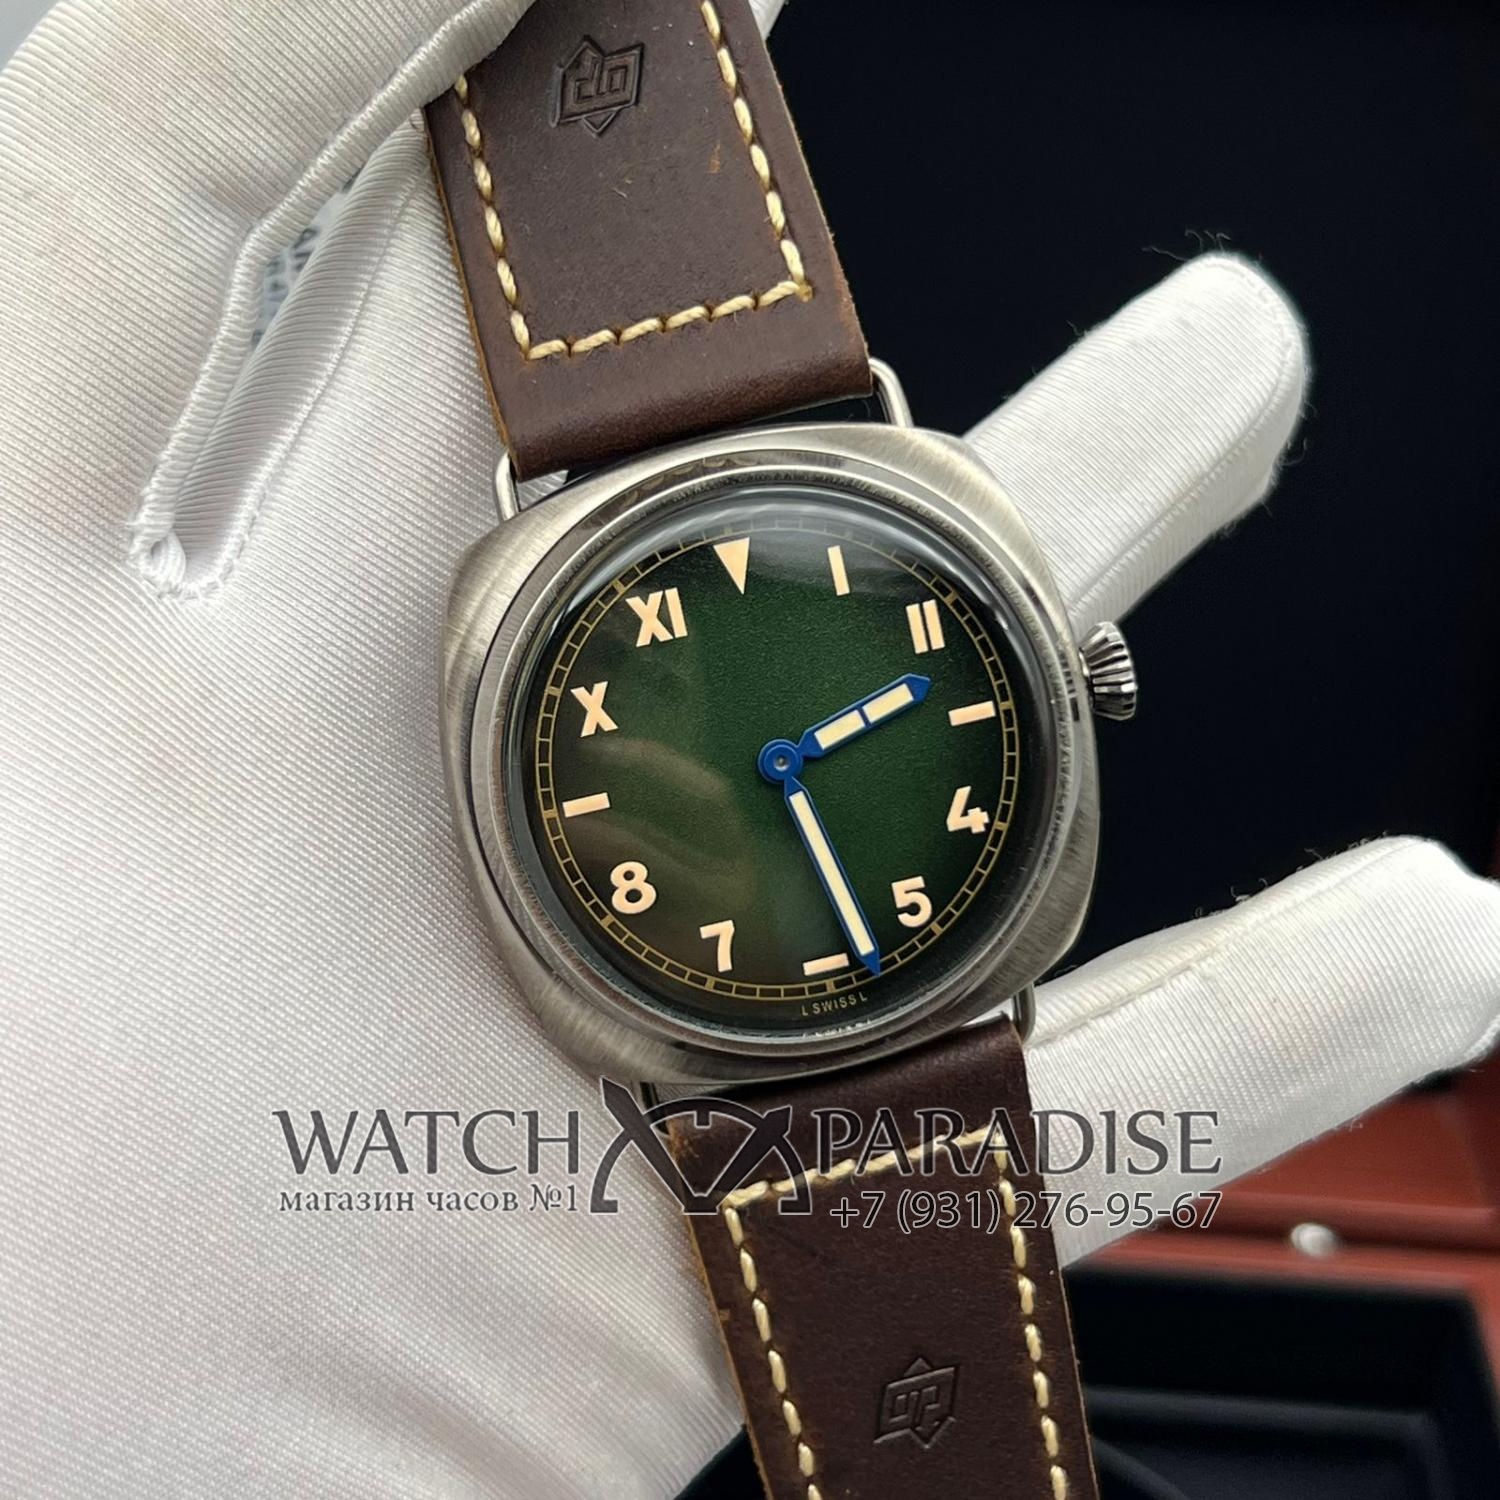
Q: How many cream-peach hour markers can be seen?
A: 12